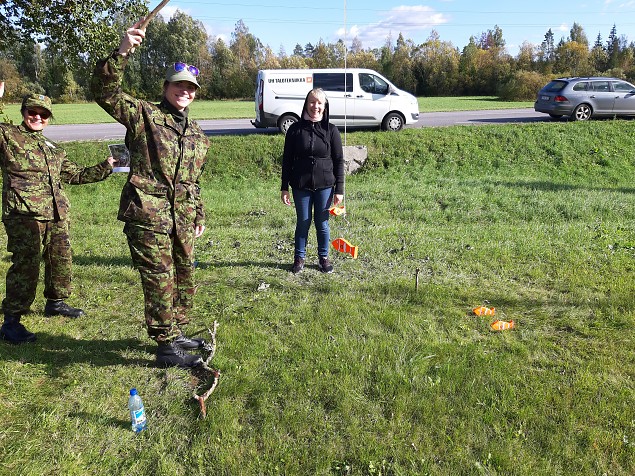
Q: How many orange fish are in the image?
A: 4